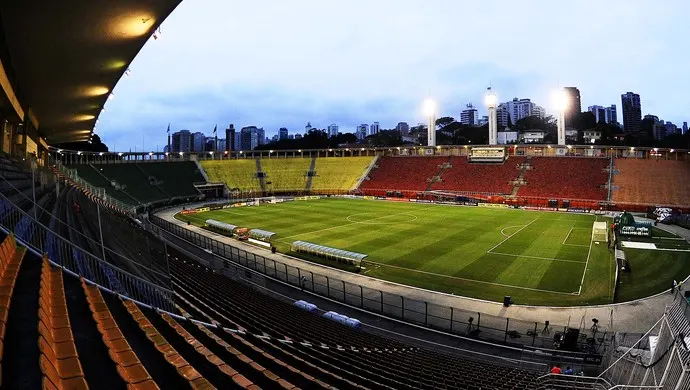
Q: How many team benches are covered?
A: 3